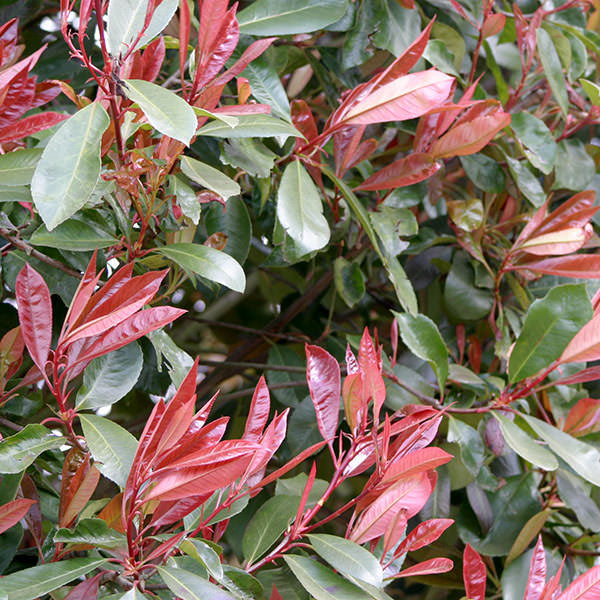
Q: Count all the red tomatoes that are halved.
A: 0